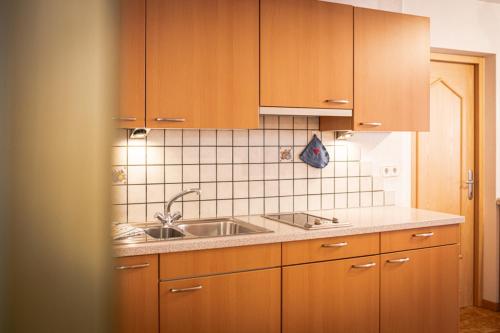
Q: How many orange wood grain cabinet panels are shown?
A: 11